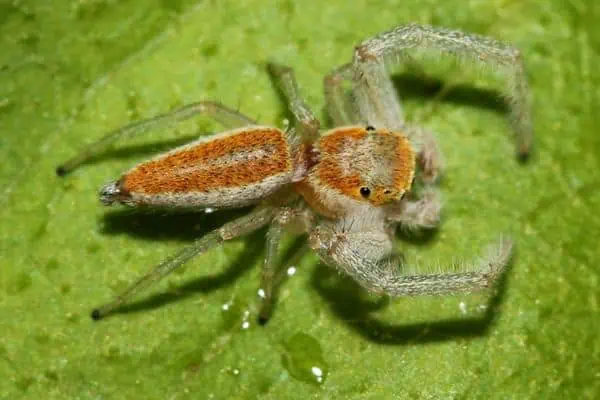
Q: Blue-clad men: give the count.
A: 0